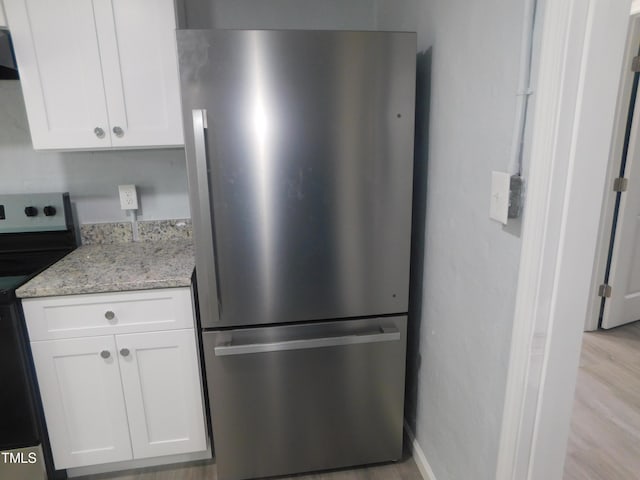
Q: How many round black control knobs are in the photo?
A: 2